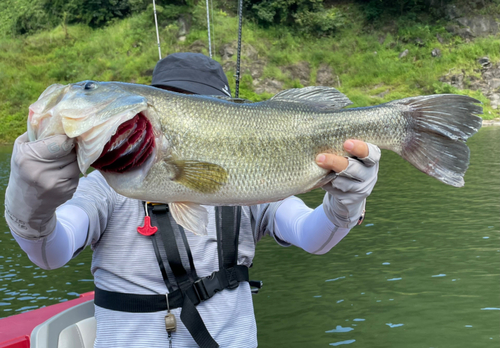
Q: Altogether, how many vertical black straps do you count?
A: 2